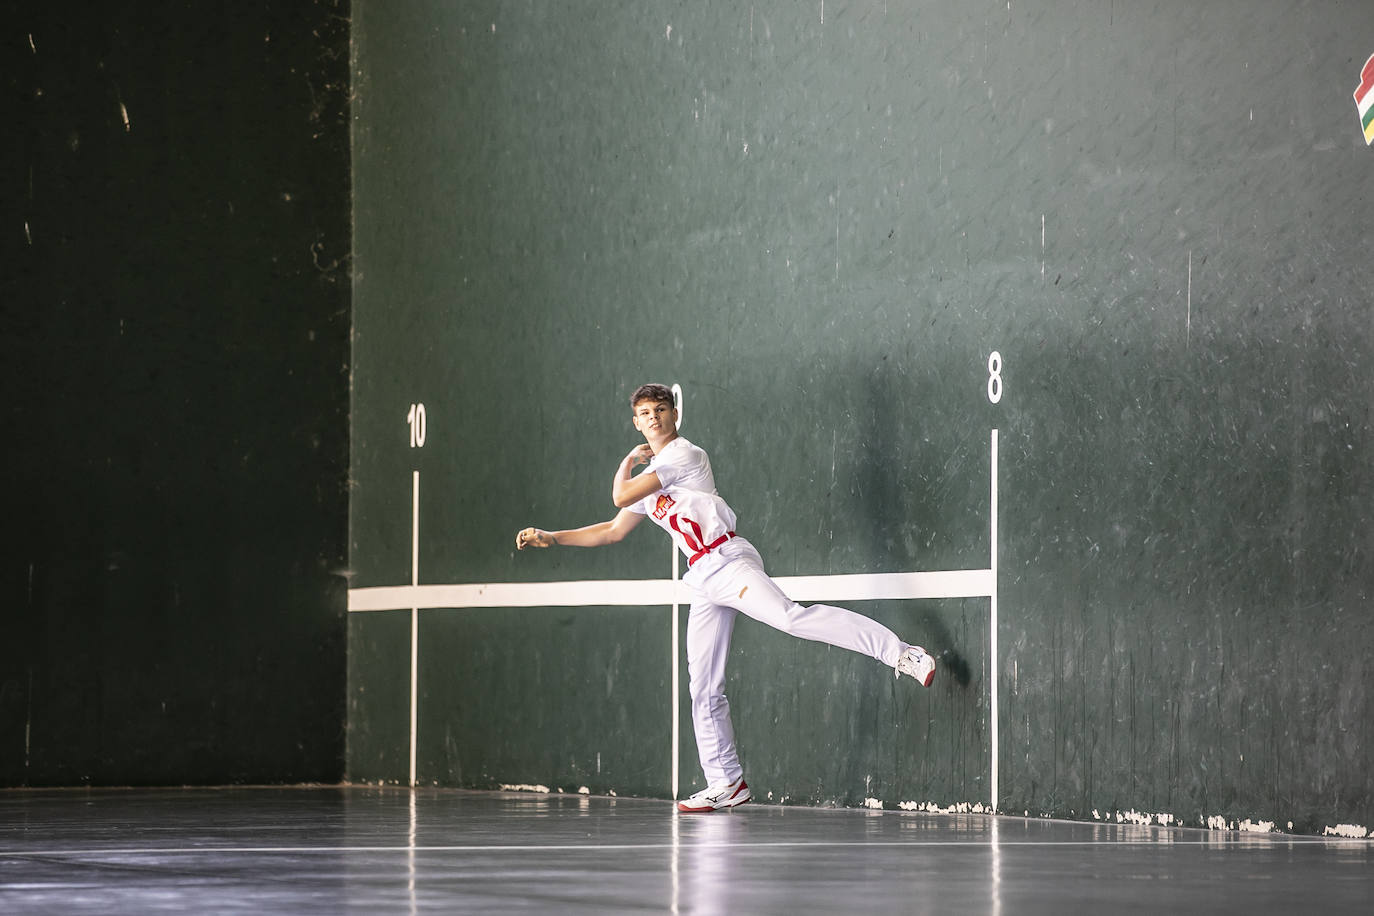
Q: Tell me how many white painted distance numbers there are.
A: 3